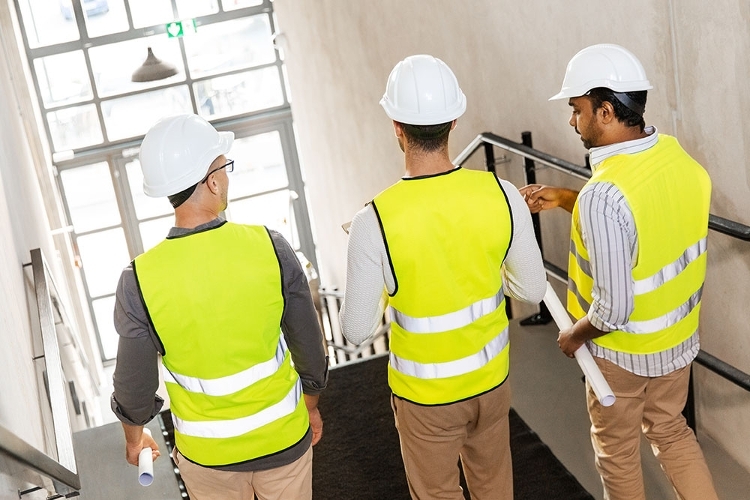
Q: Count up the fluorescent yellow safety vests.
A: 3